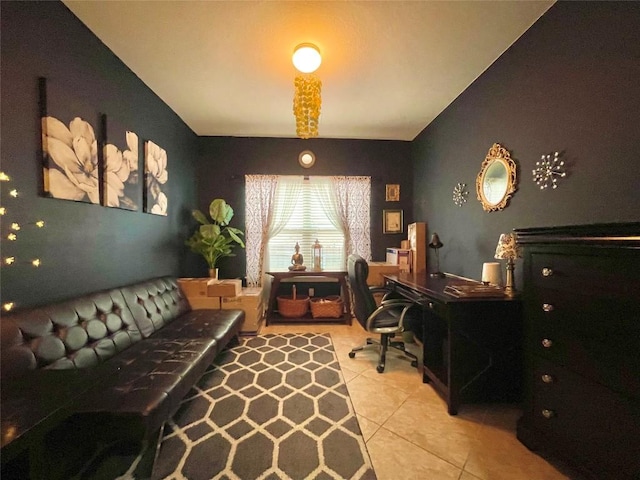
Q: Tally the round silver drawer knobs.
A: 5